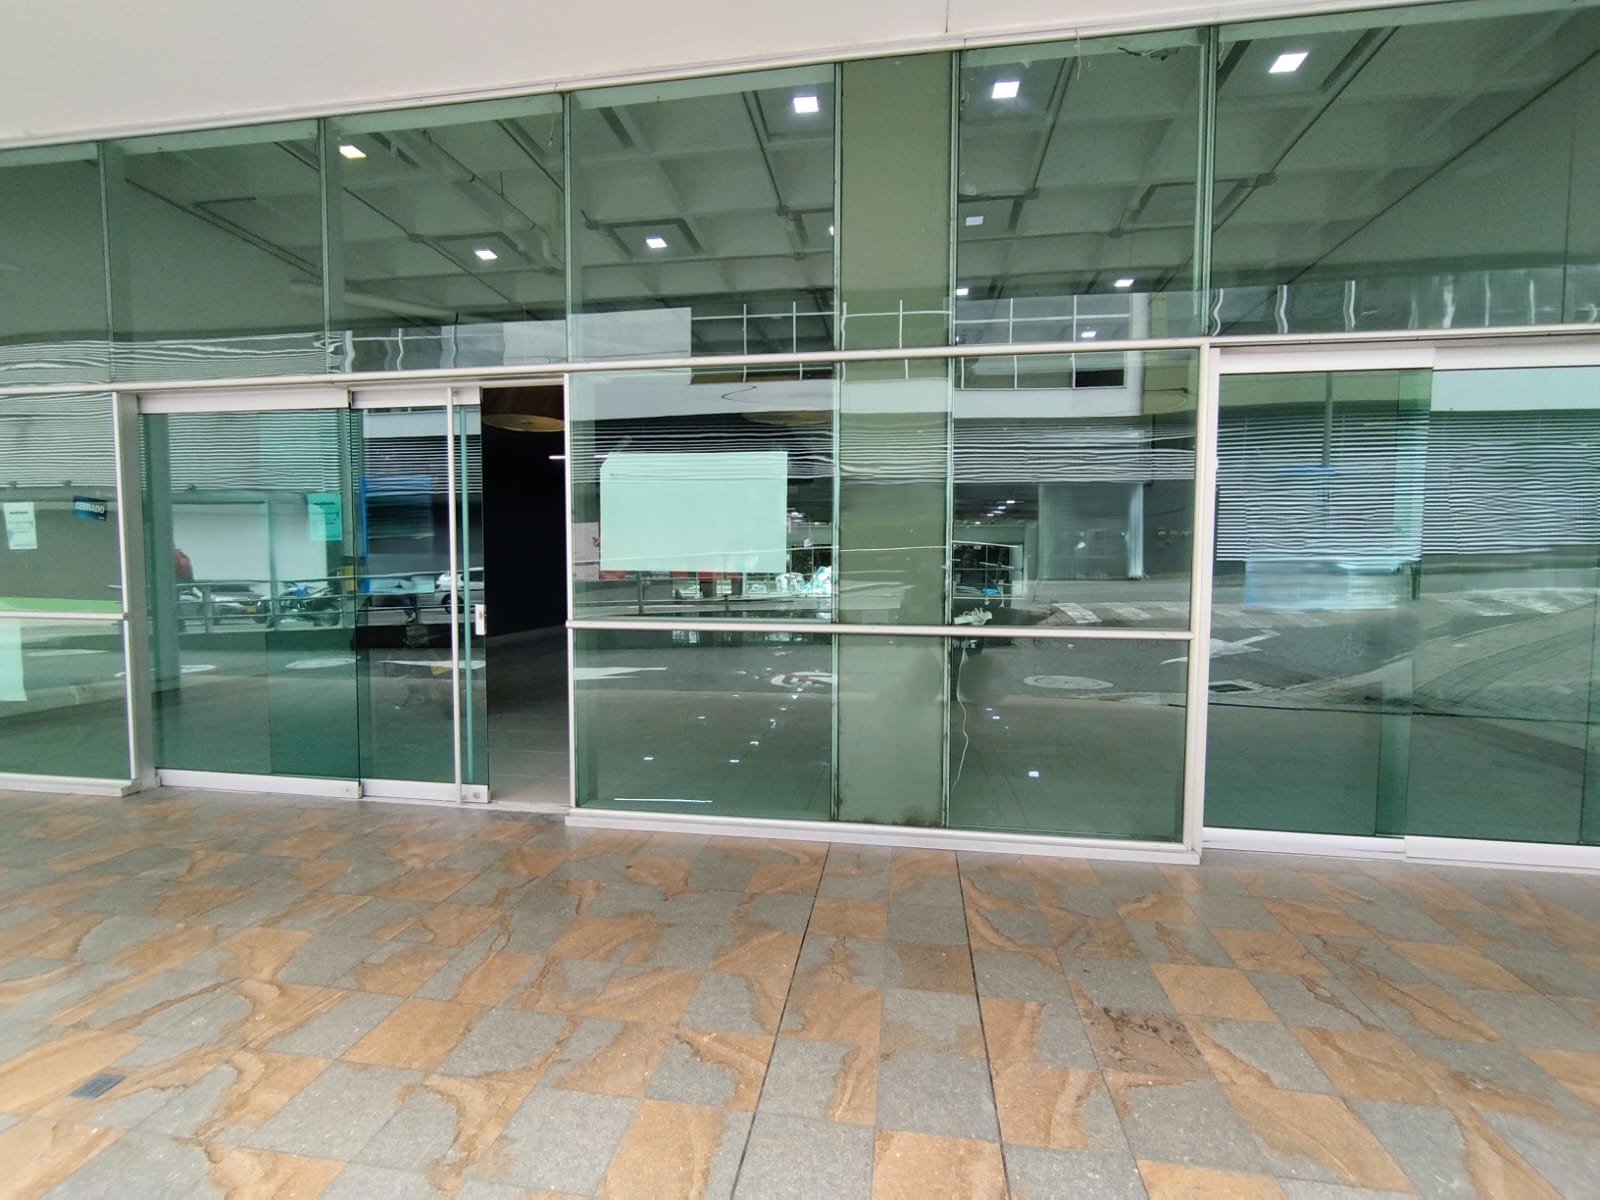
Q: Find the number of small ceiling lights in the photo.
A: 11